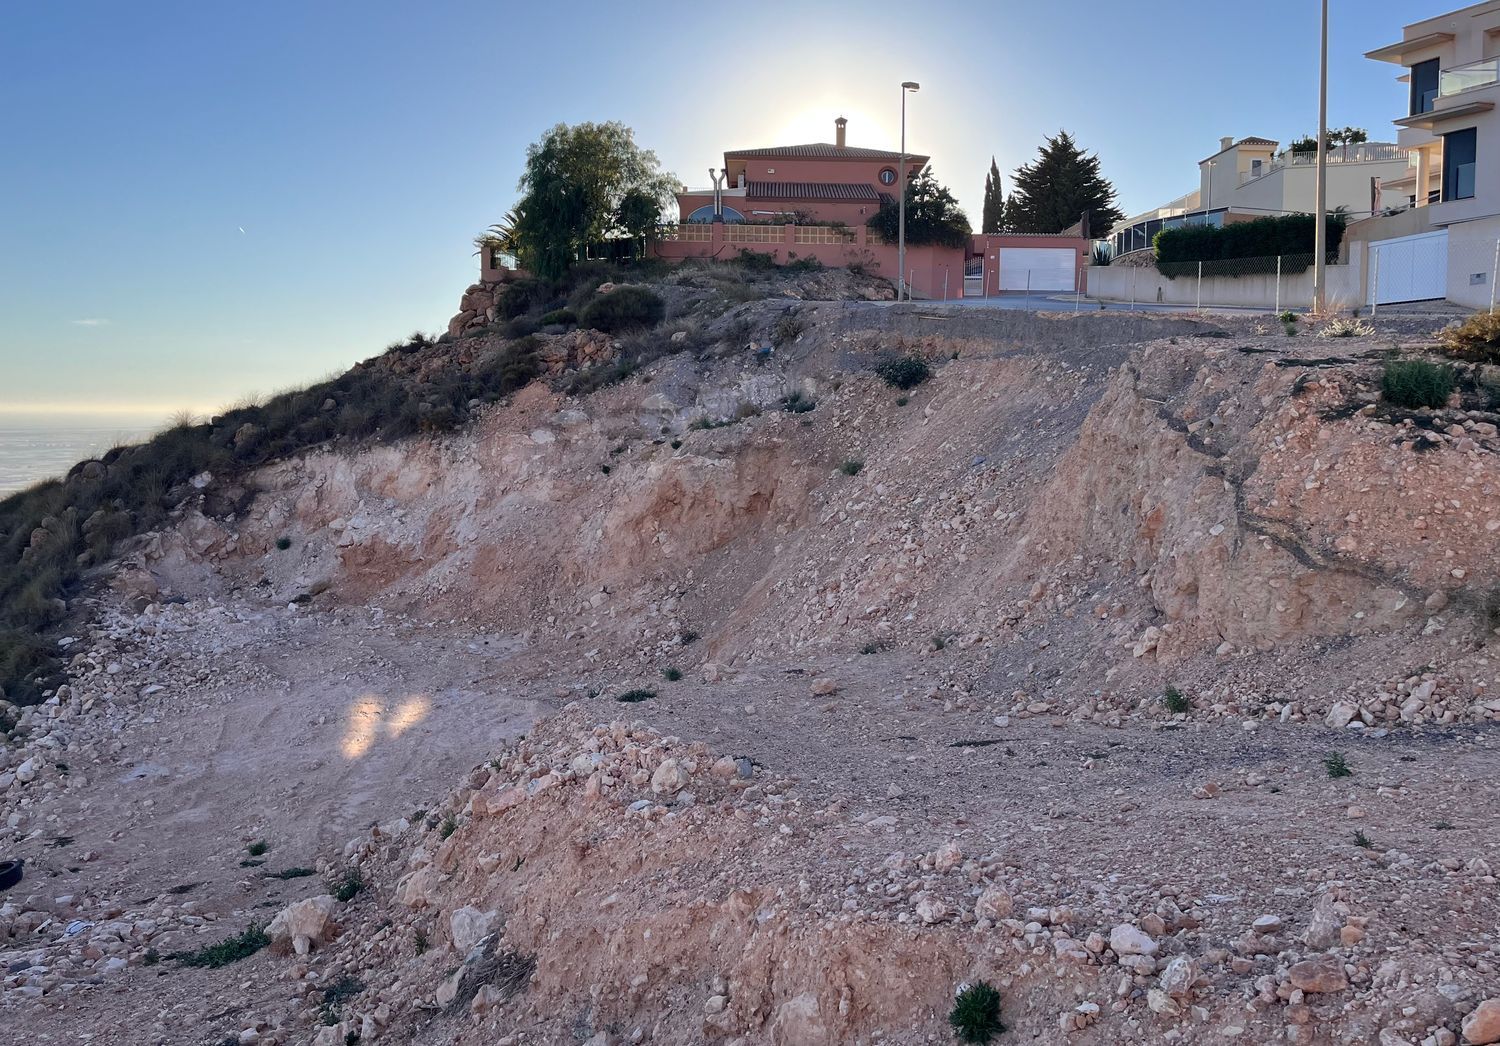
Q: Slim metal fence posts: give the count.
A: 10